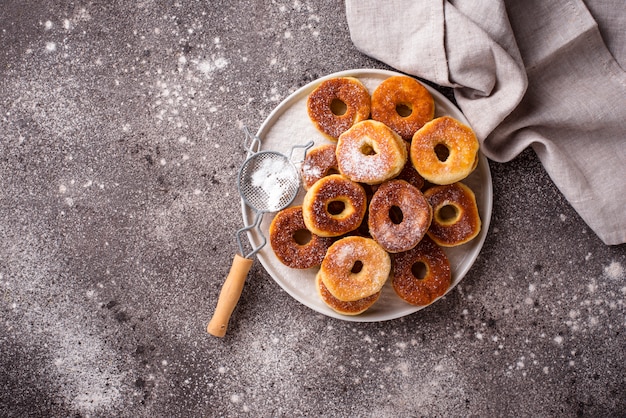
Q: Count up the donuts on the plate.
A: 13